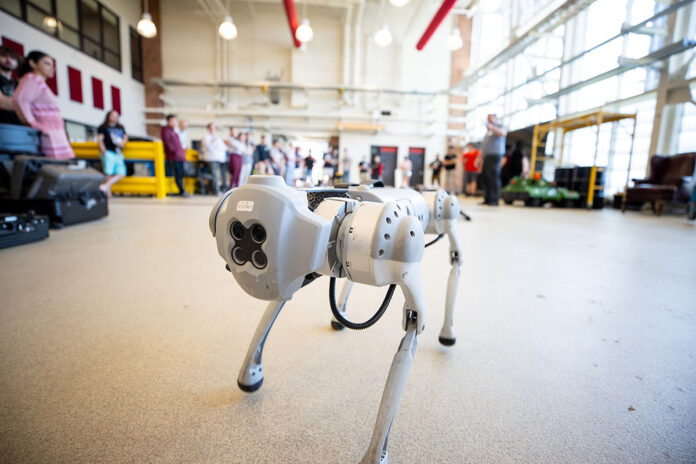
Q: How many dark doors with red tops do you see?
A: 2